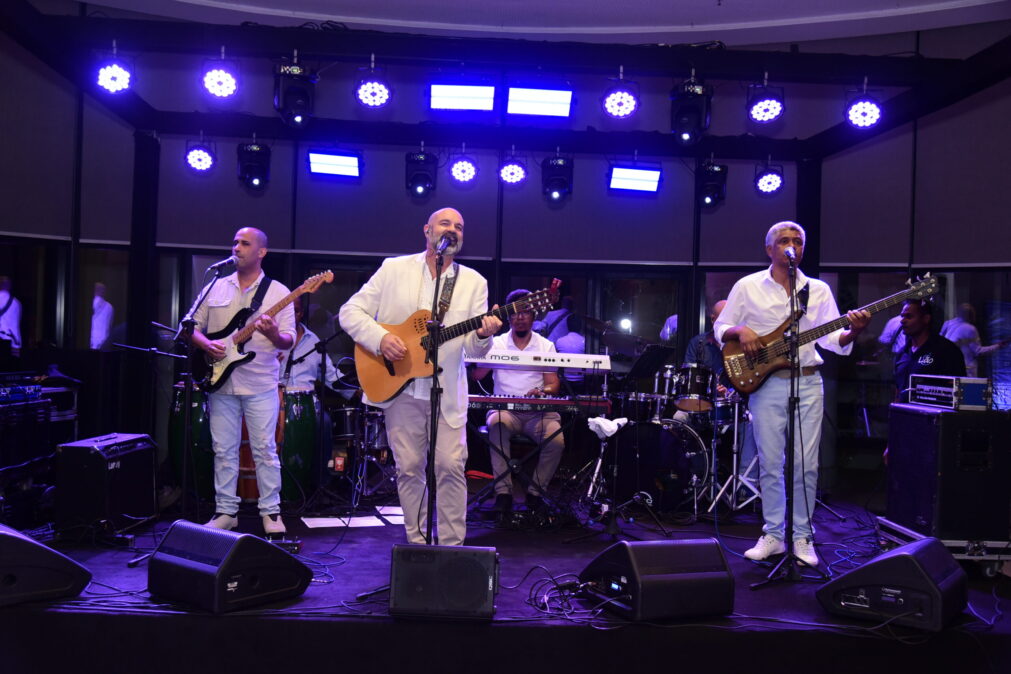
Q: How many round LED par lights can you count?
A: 10